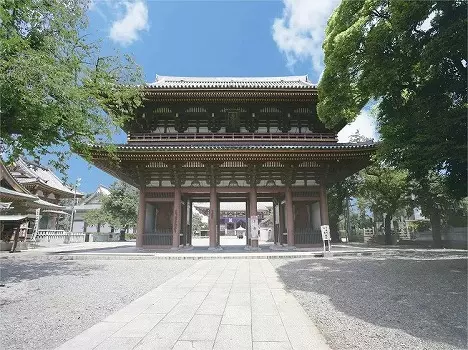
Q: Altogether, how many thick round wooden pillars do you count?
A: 6